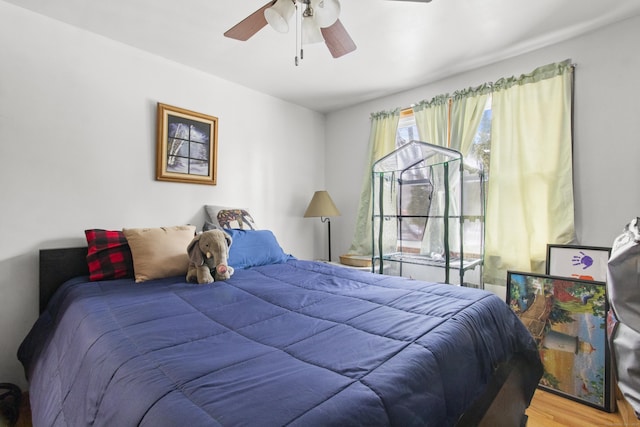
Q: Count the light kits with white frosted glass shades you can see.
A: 1